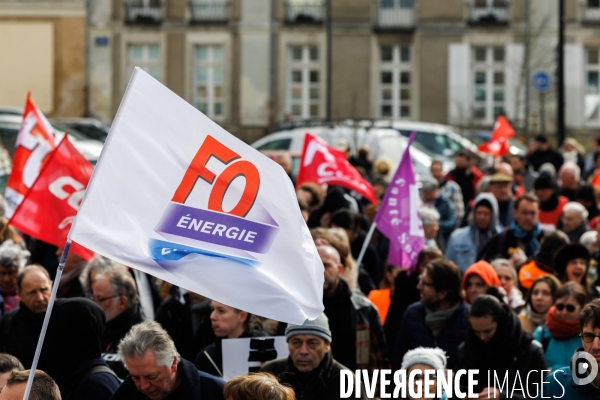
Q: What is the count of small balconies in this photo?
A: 6